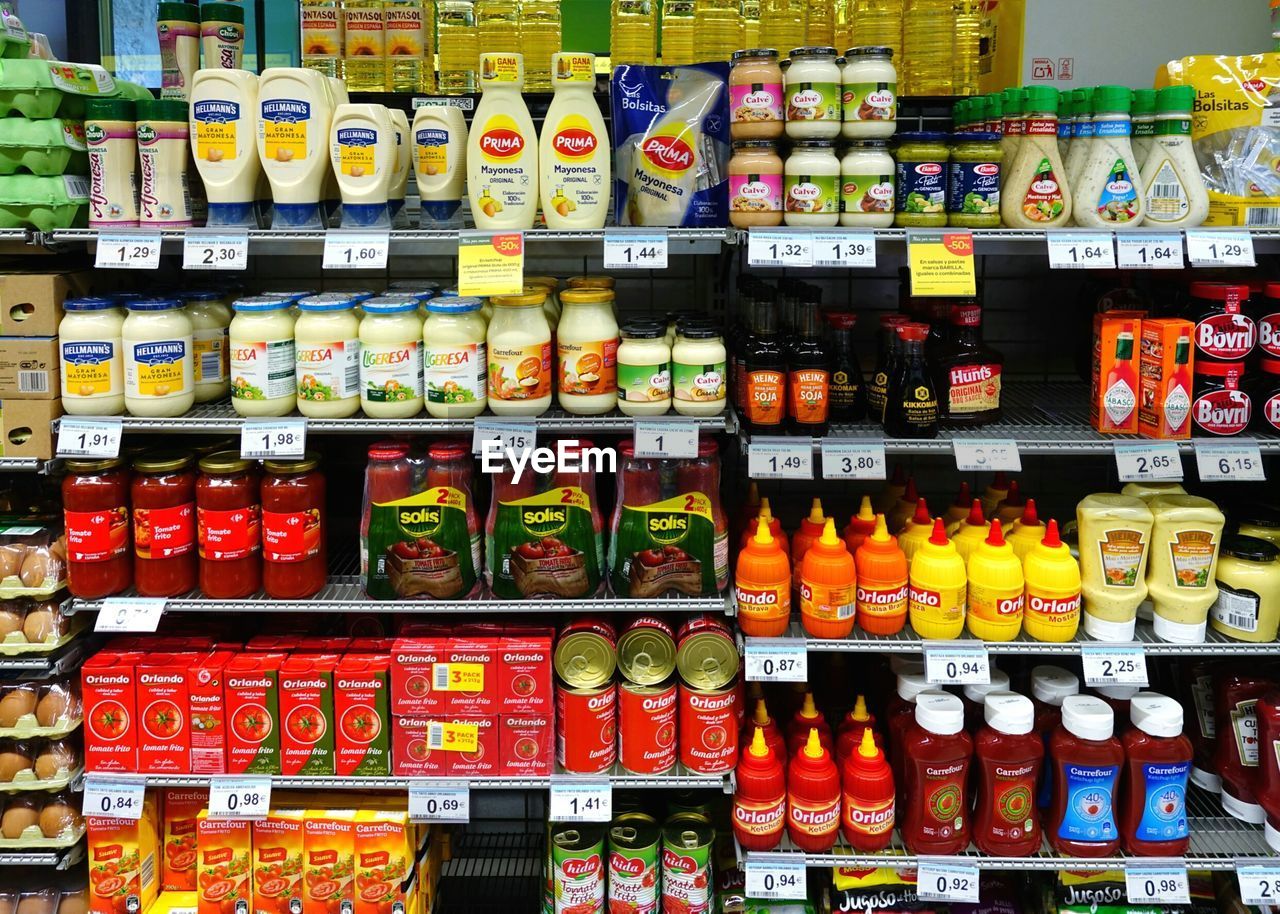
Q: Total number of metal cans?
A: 9